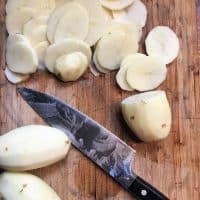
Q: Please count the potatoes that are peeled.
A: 3